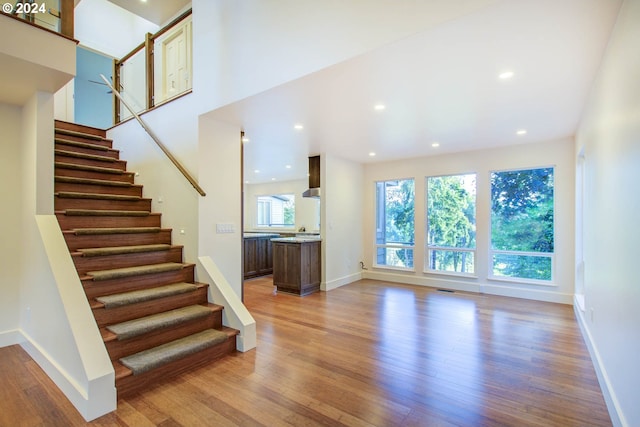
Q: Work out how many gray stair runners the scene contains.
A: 13